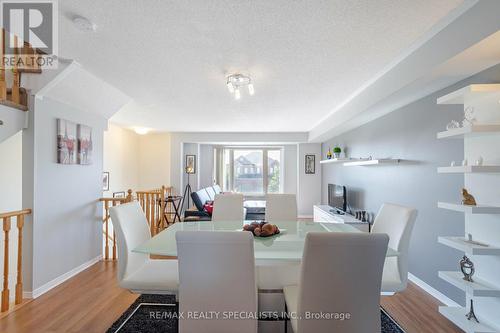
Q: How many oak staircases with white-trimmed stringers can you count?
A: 1